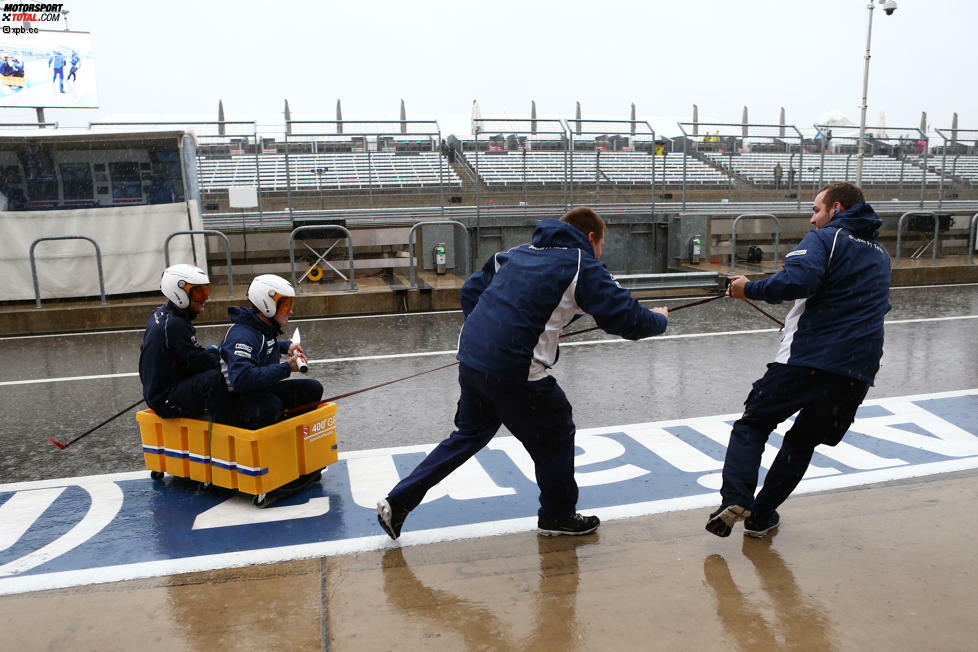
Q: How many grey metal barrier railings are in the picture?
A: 7